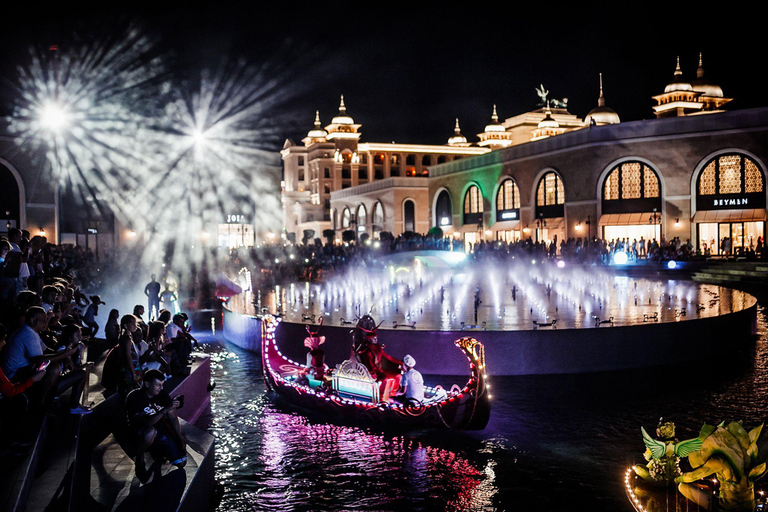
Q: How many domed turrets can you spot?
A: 8